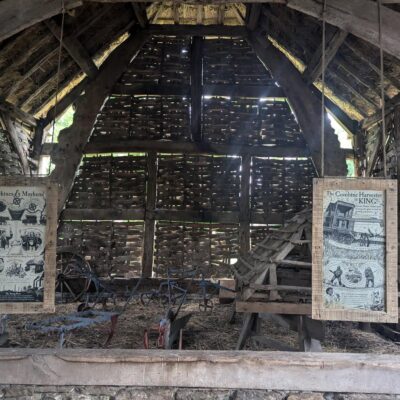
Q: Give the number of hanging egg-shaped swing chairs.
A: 0